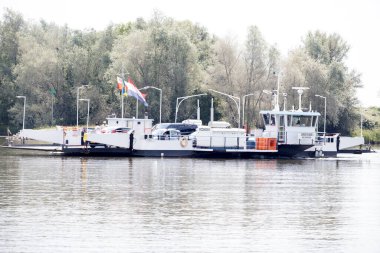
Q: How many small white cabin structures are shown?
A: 2